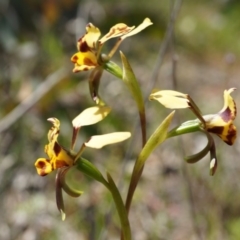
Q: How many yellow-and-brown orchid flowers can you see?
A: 3